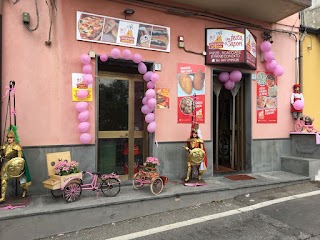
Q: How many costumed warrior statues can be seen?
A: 2